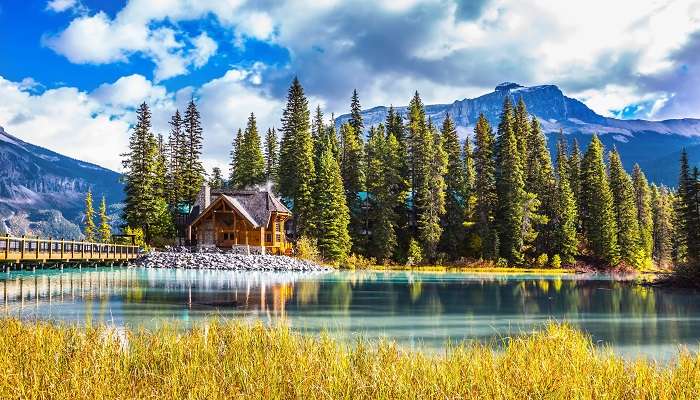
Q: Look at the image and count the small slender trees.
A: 2